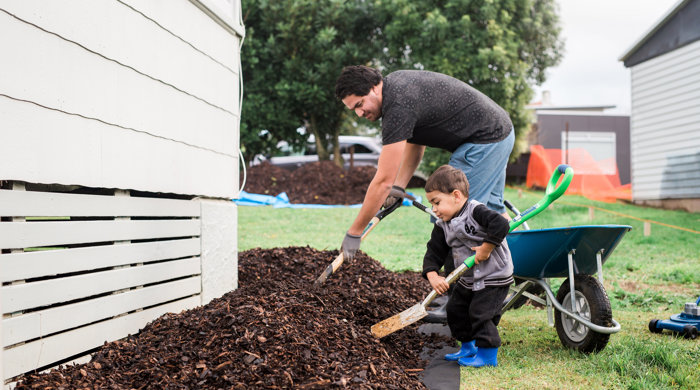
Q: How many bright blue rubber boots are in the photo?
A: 2